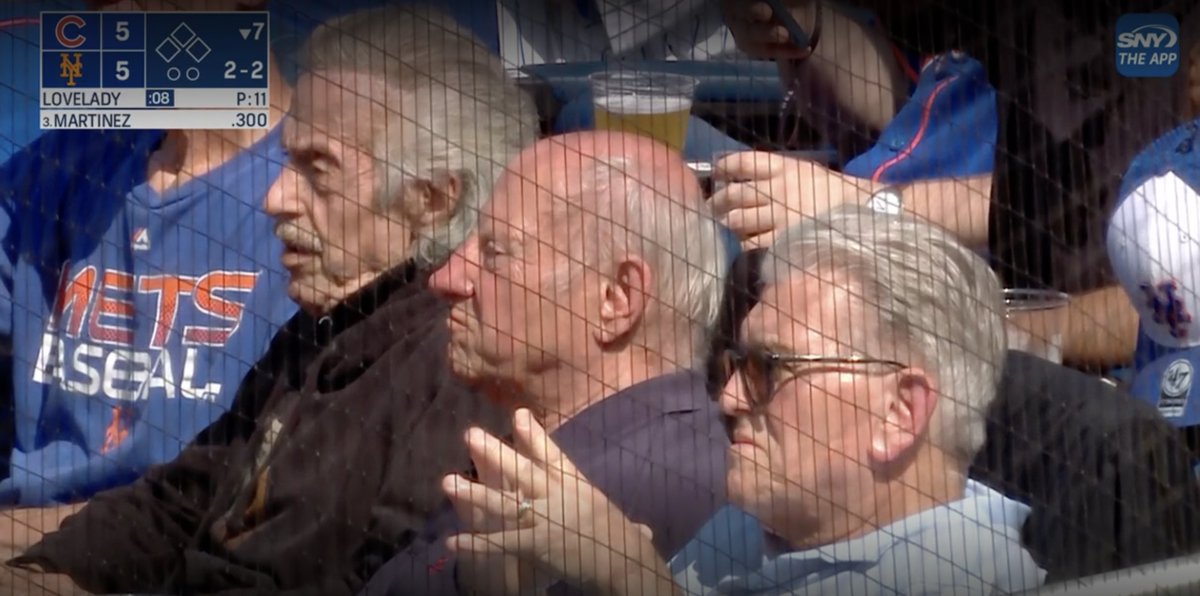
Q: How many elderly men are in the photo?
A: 3